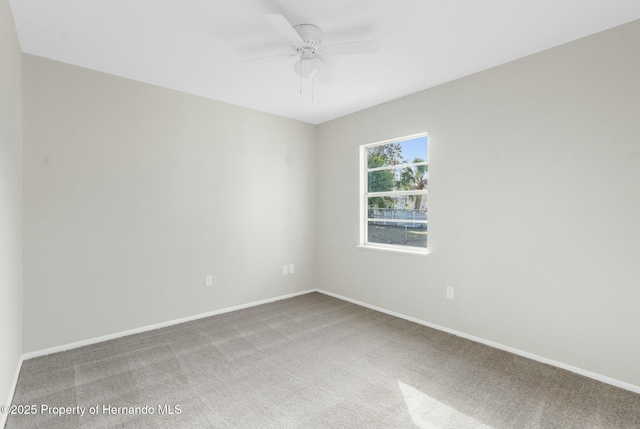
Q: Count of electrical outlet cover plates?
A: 4